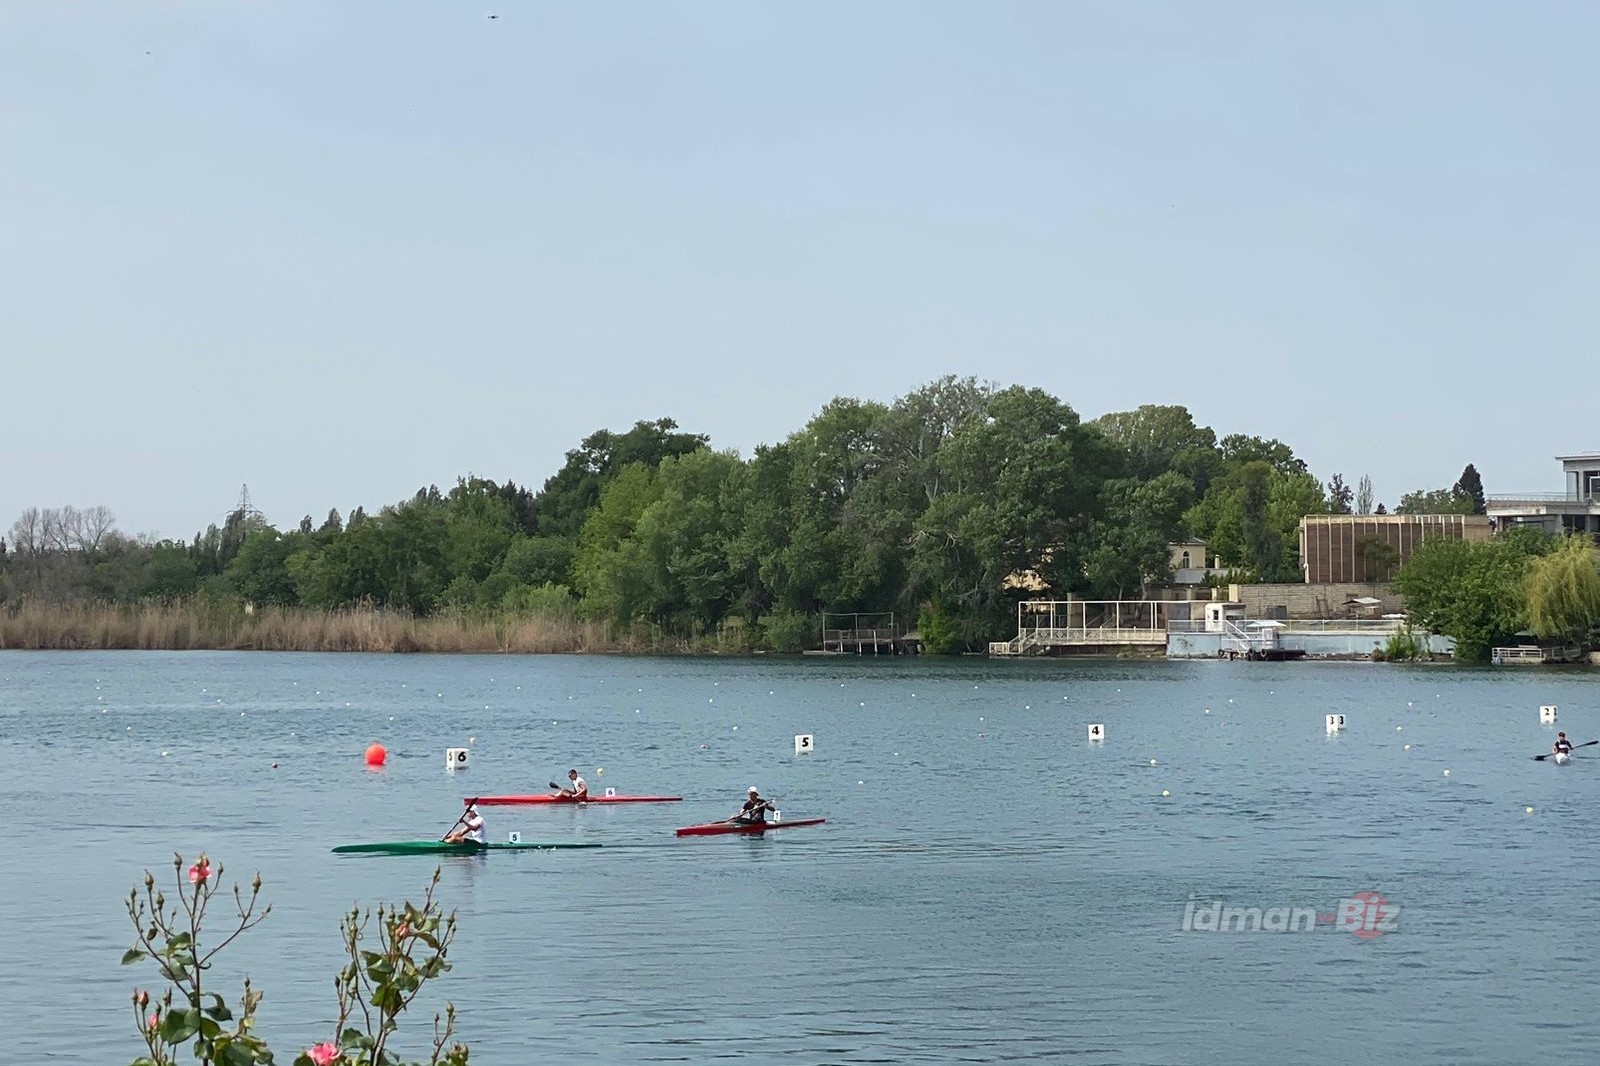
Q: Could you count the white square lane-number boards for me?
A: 5